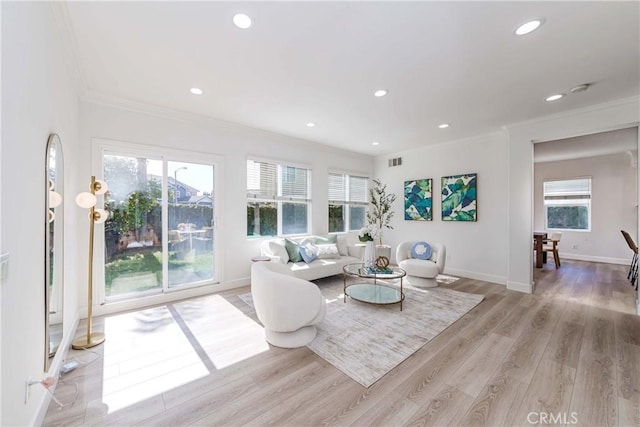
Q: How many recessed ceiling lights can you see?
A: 8